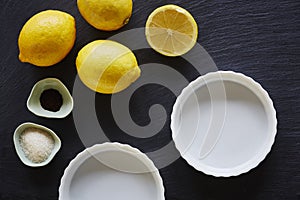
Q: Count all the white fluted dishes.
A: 2